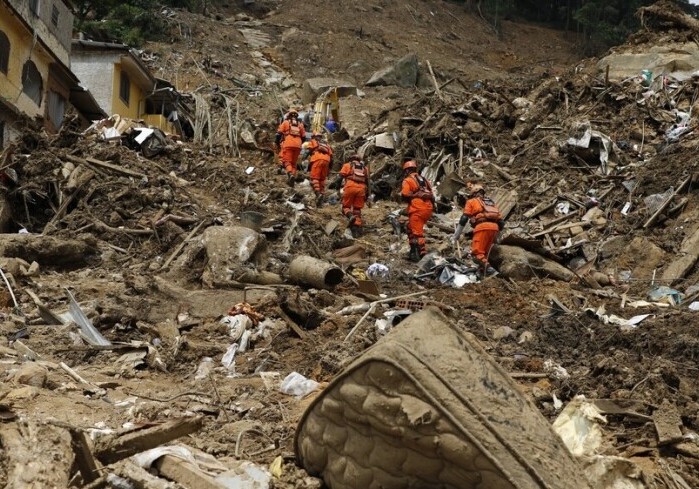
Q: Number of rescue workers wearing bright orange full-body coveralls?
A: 5